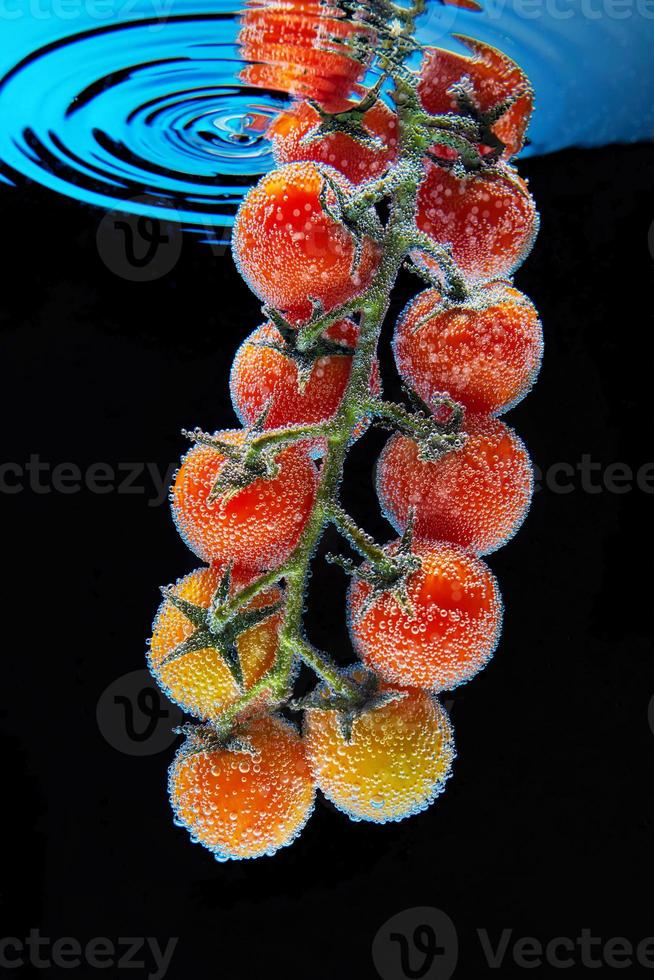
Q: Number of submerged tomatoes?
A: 12